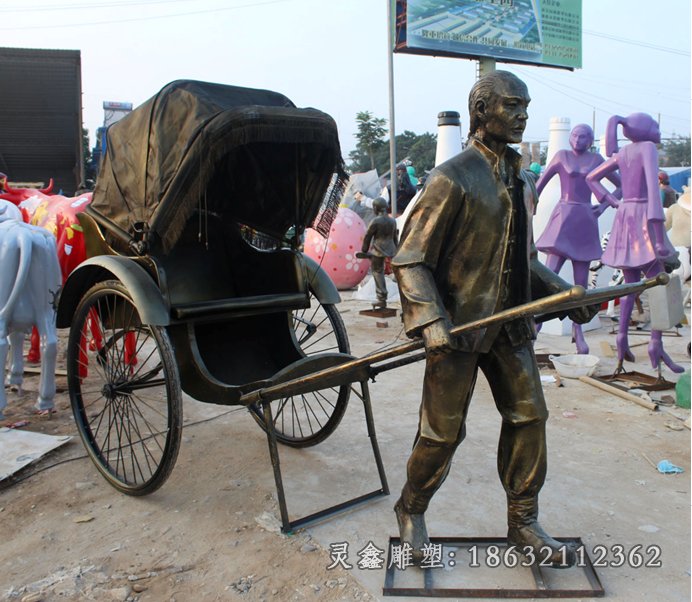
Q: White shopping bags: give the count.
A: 1